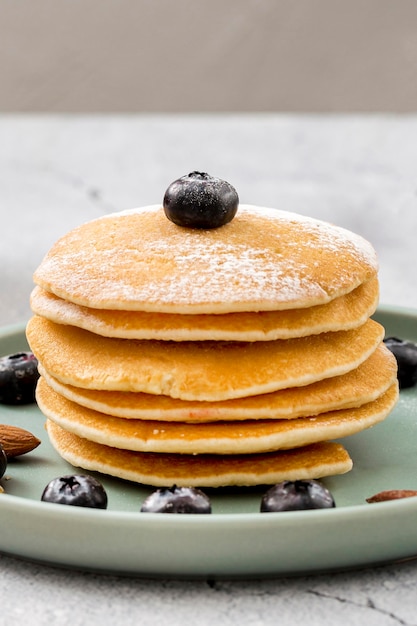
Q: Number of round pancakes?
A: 6